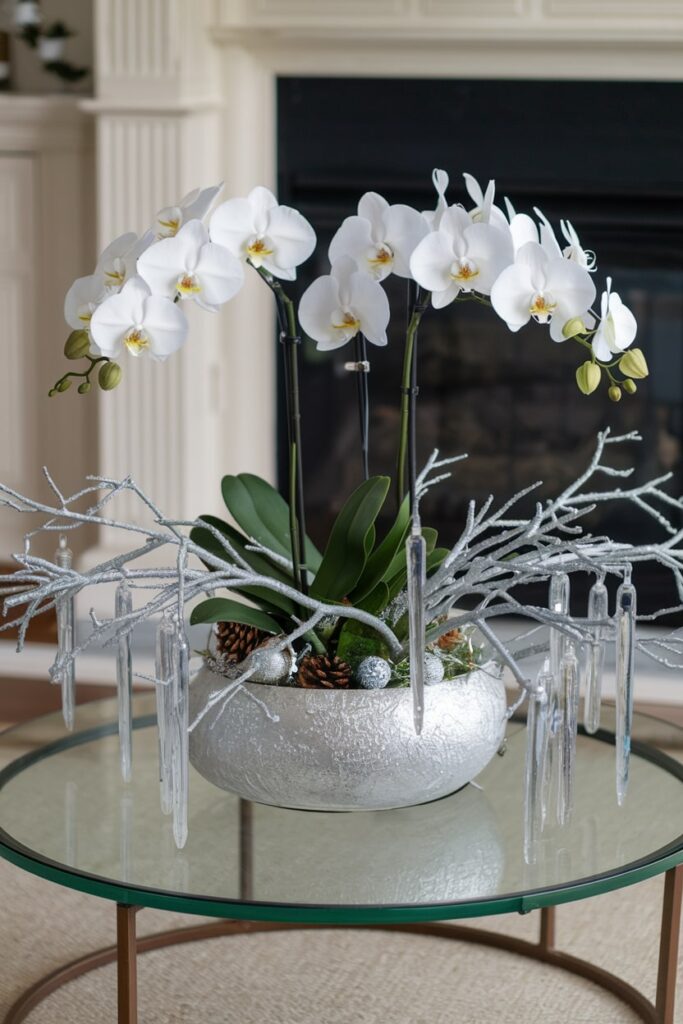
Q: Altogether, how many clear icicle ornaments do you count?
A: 11